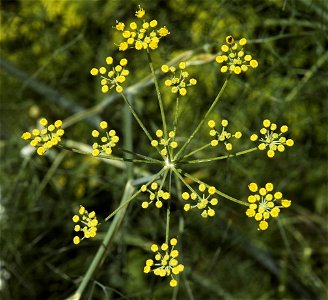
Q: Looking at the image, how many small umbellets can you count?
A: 14